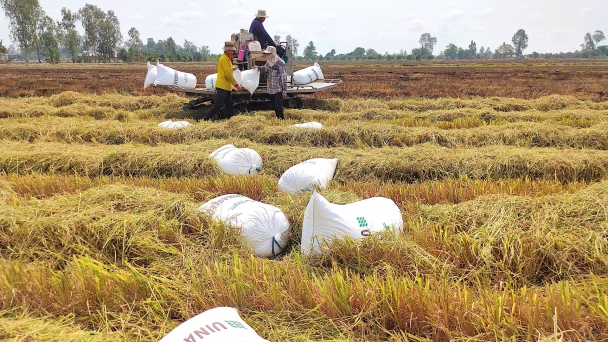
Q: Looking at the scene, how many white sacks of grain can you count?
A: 12